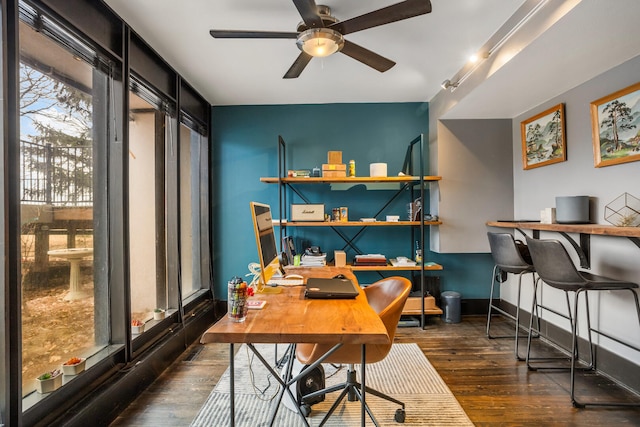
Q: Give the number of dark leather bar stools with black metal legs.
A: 2